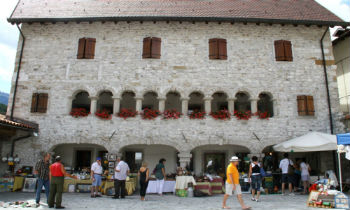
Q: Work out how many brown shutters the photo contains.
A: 12